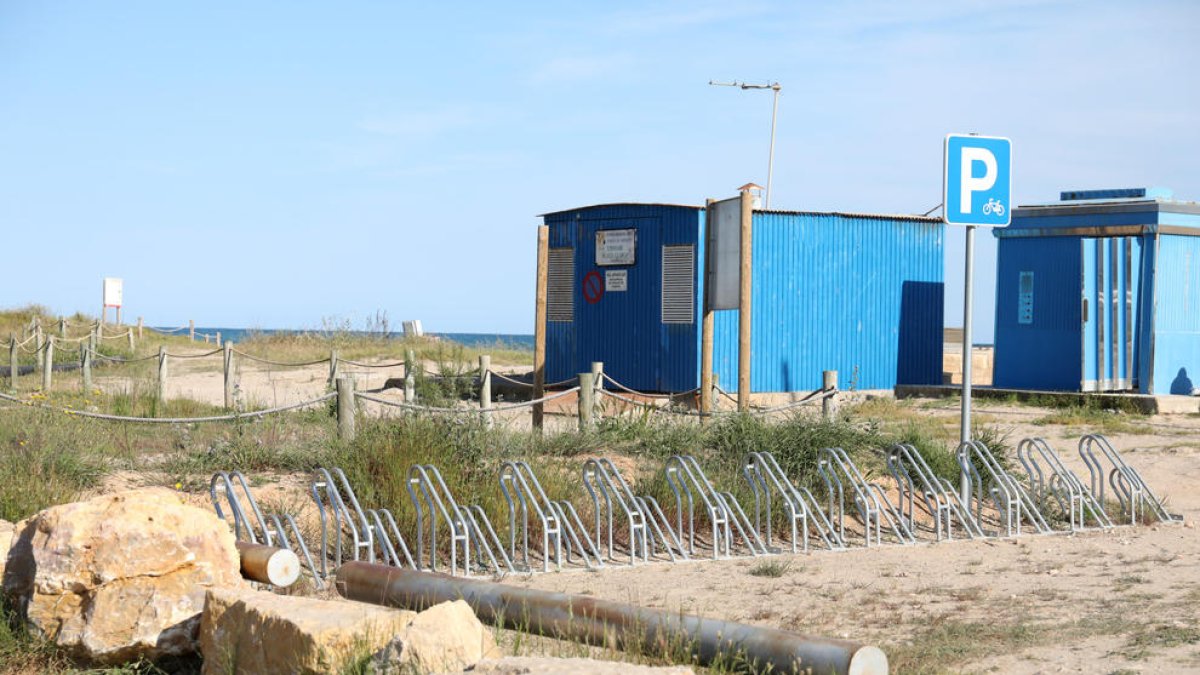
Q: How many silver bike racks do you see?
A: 12